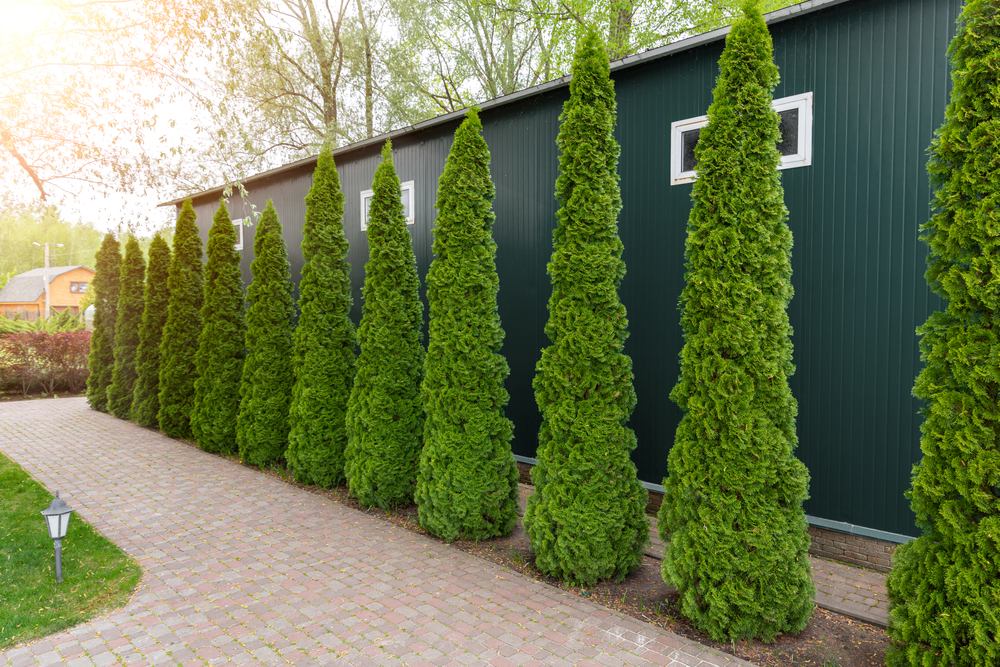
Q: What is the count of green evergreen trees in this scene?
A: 12